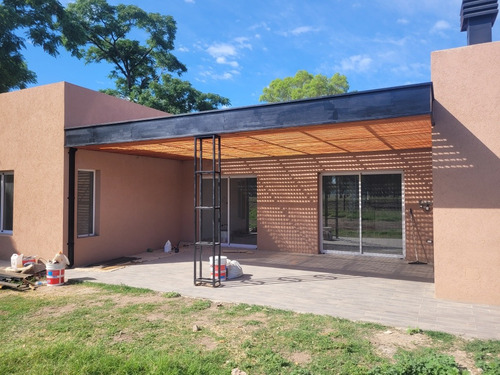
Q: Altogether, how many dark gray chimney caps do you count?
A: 1